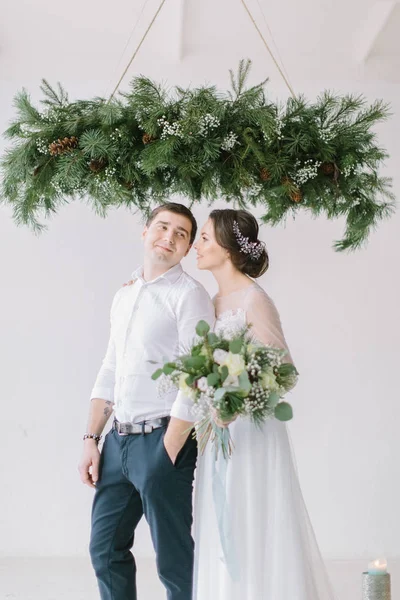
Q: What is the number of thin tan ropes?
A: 2